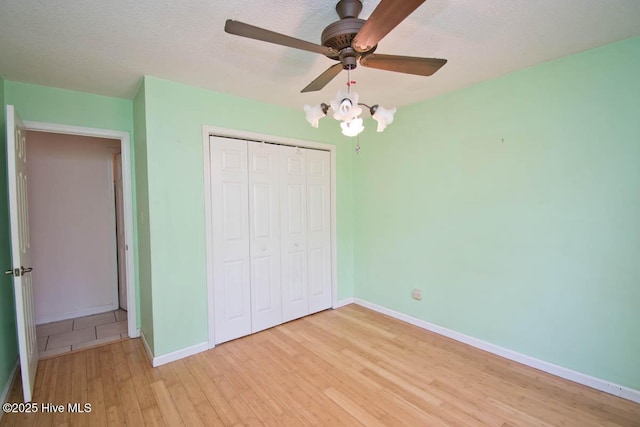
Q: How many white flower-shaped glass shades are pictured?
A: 4